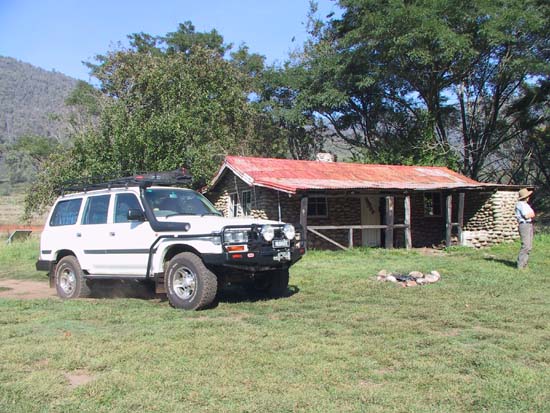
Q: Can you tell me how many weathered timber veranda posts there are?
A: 5